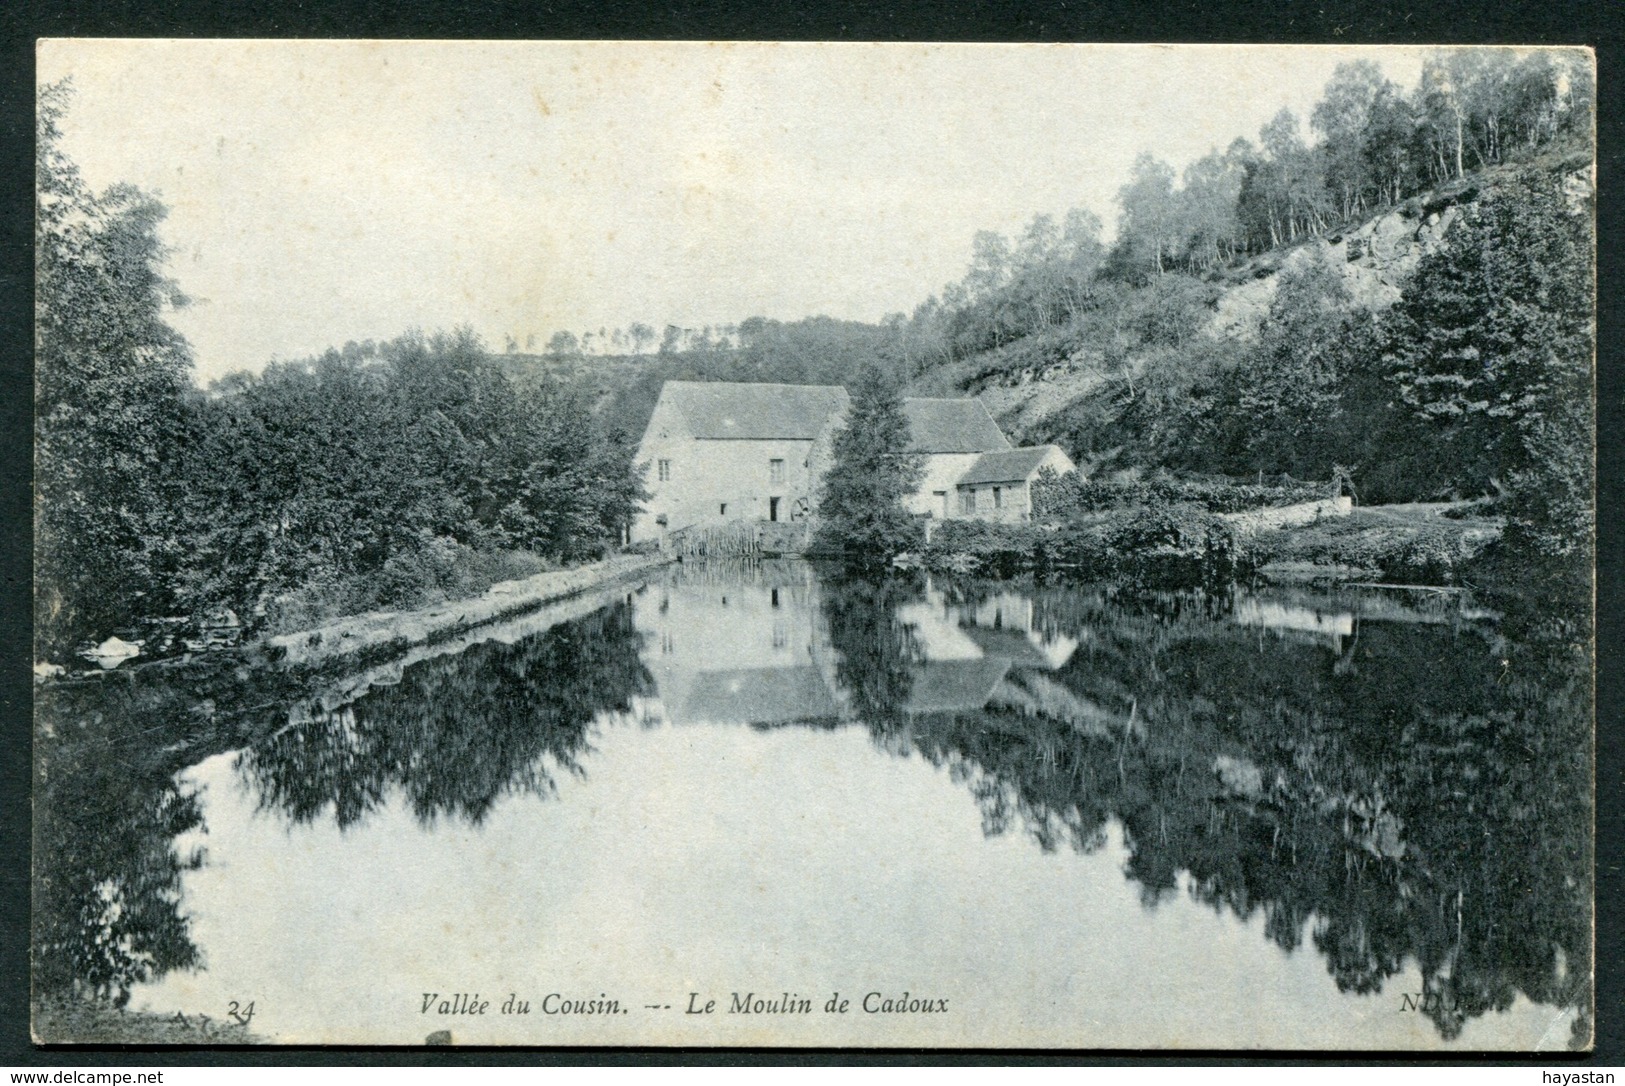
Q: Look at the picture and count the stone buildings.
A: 3